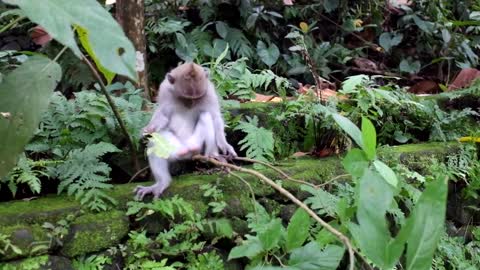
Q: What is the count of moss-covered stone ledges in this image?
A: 2